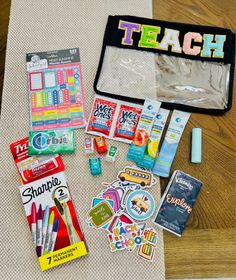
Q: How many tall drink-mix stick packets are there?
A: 3